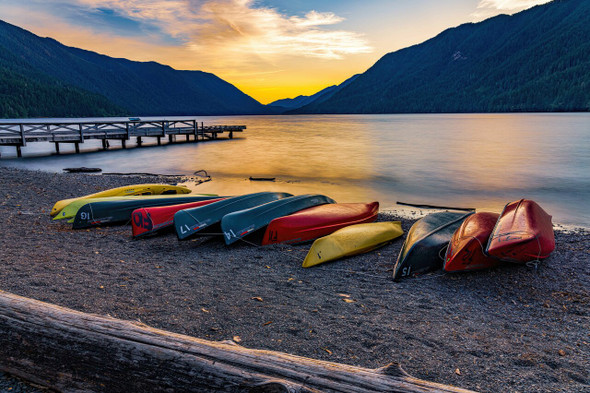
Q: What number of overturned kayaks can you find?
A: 11